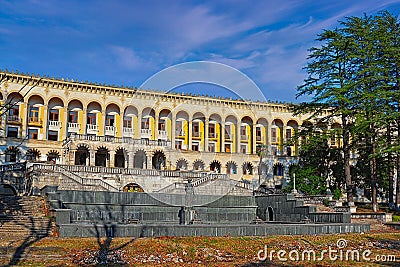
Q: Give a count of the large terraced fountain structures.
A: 1